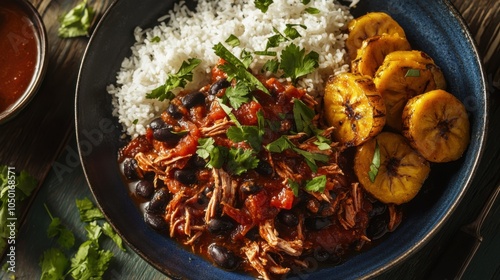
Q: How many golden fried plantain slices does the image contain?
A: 6